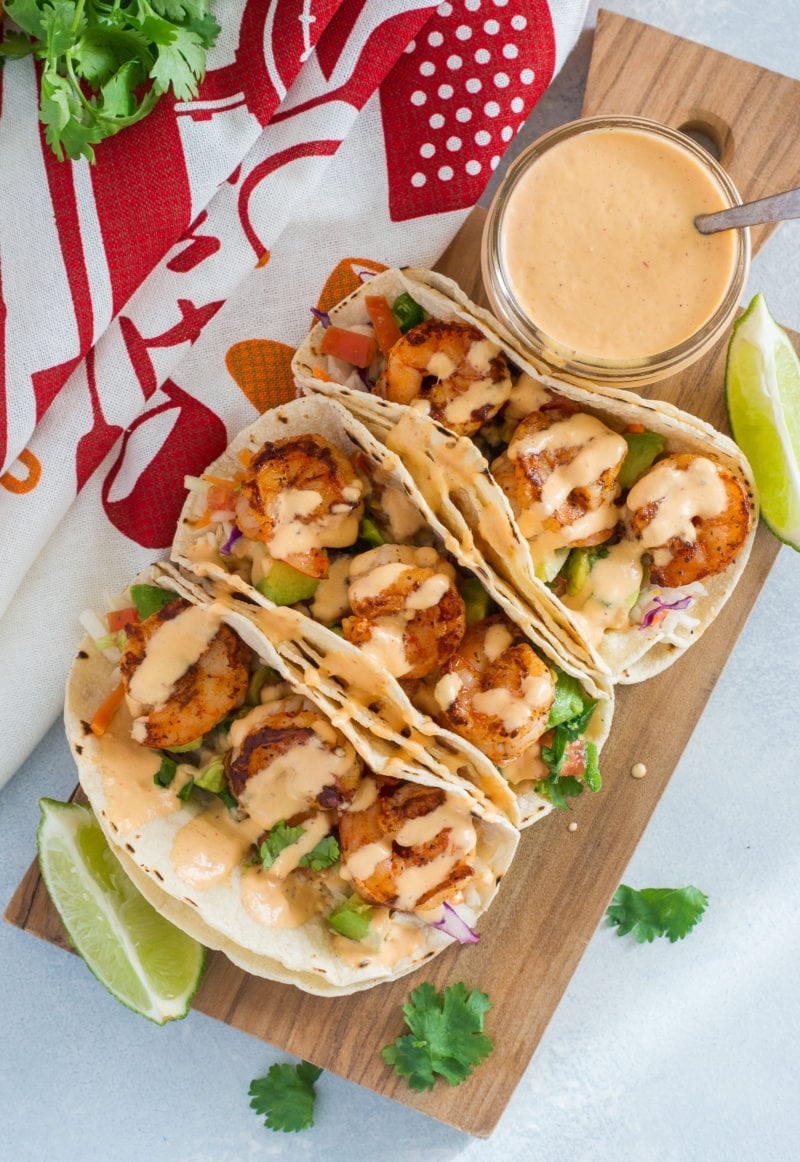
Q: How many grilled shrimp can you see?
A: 9